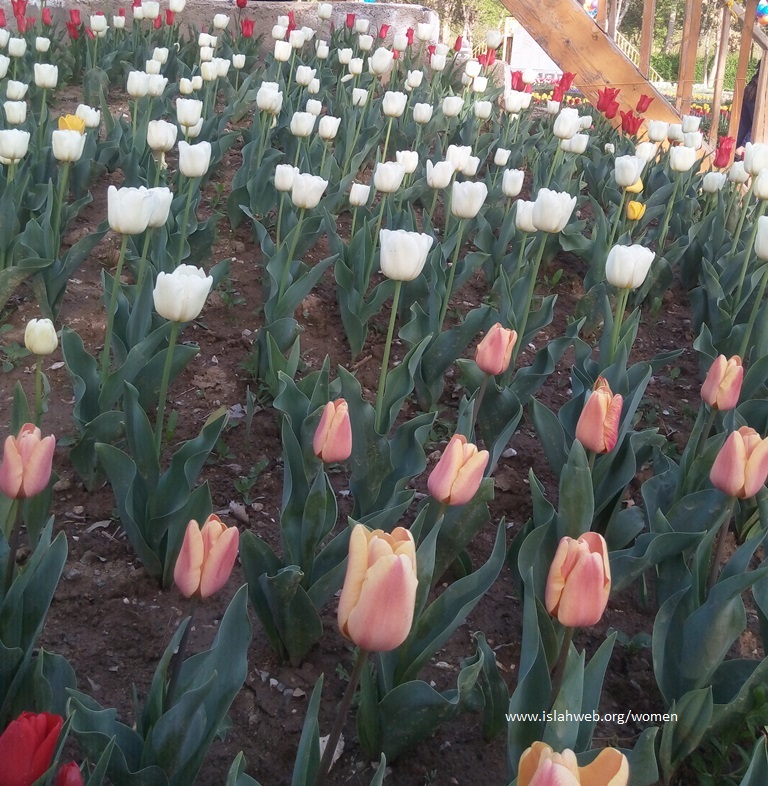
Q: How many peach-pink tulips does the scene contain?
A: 11